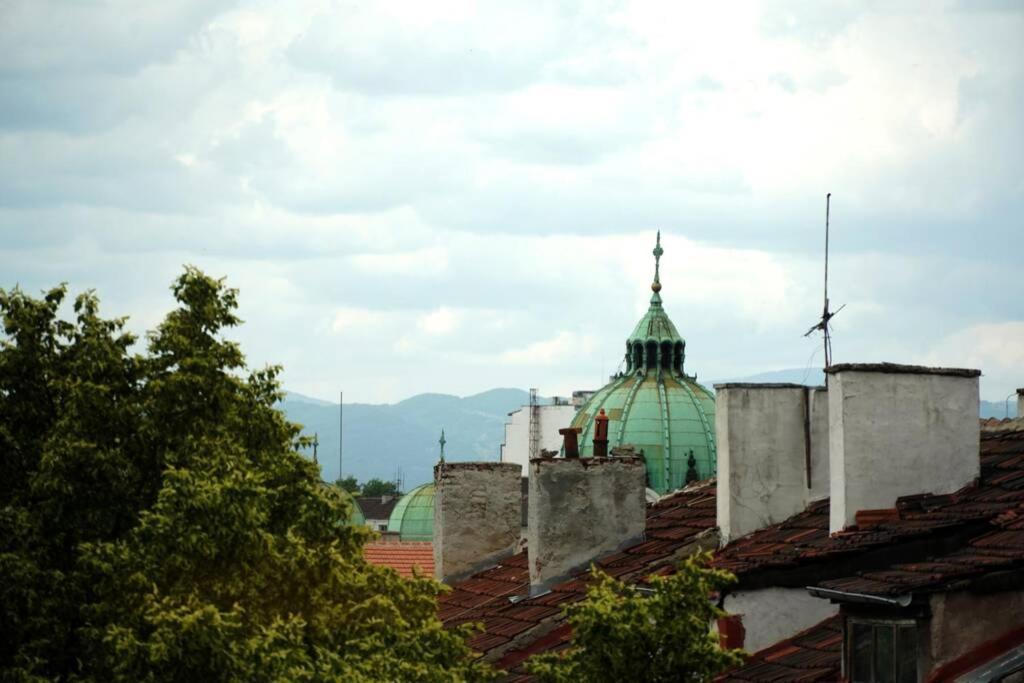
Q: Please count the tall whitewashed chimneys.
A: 2